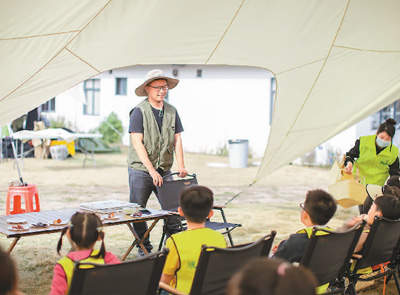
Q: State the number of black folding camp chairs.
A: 5